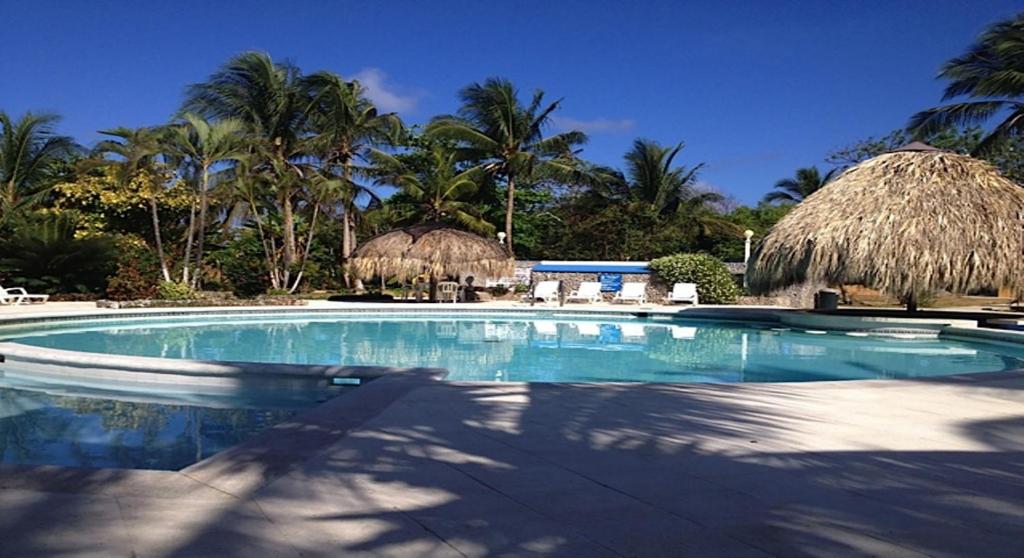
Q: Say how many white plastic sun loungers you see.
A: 5